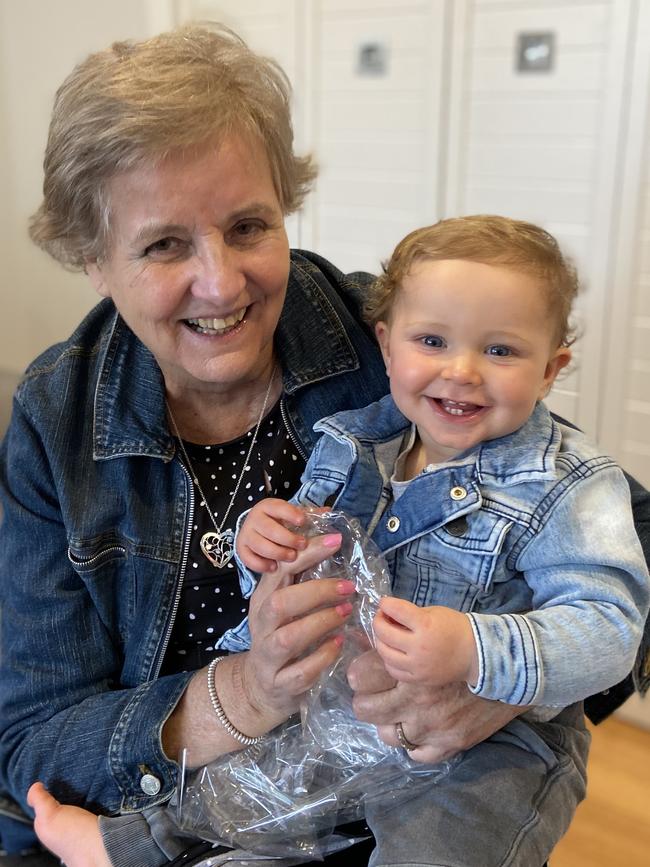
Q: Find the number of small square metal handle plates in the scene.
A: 2